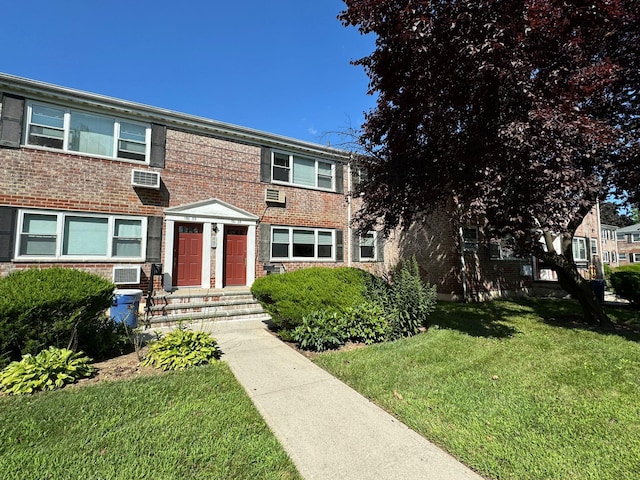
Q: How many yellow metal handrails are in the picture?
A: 0